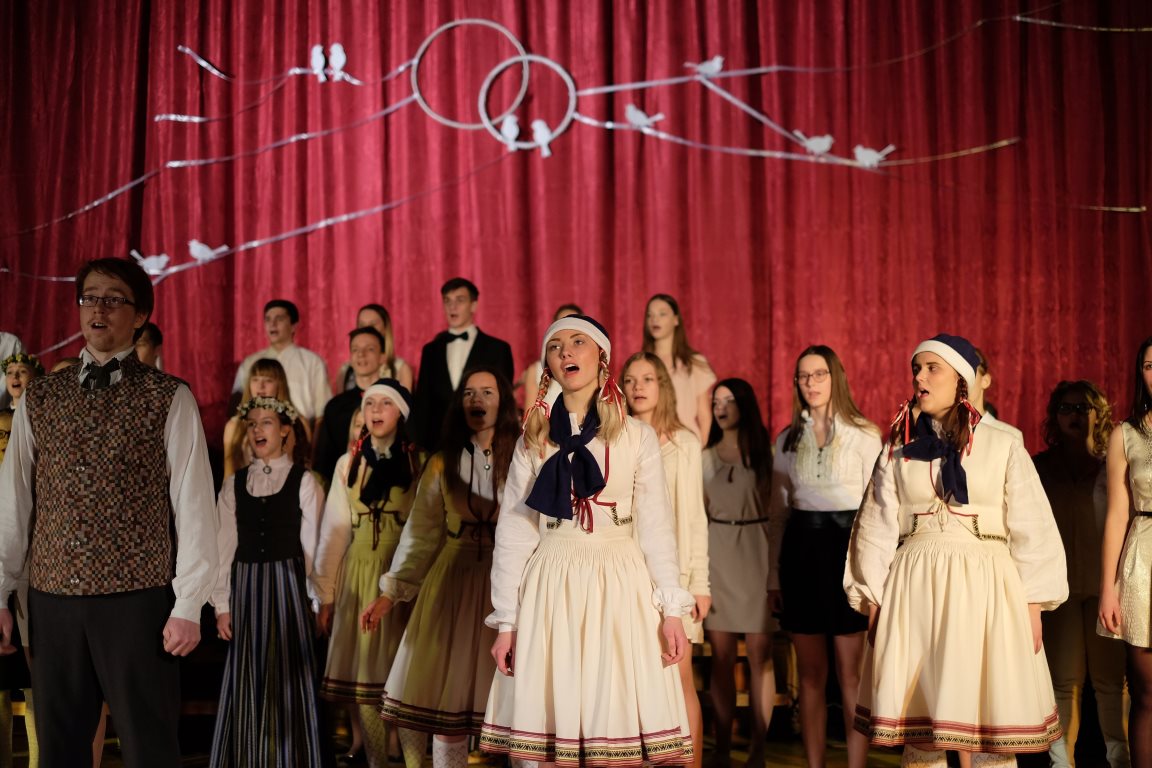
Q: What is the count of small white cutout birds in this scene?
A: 10